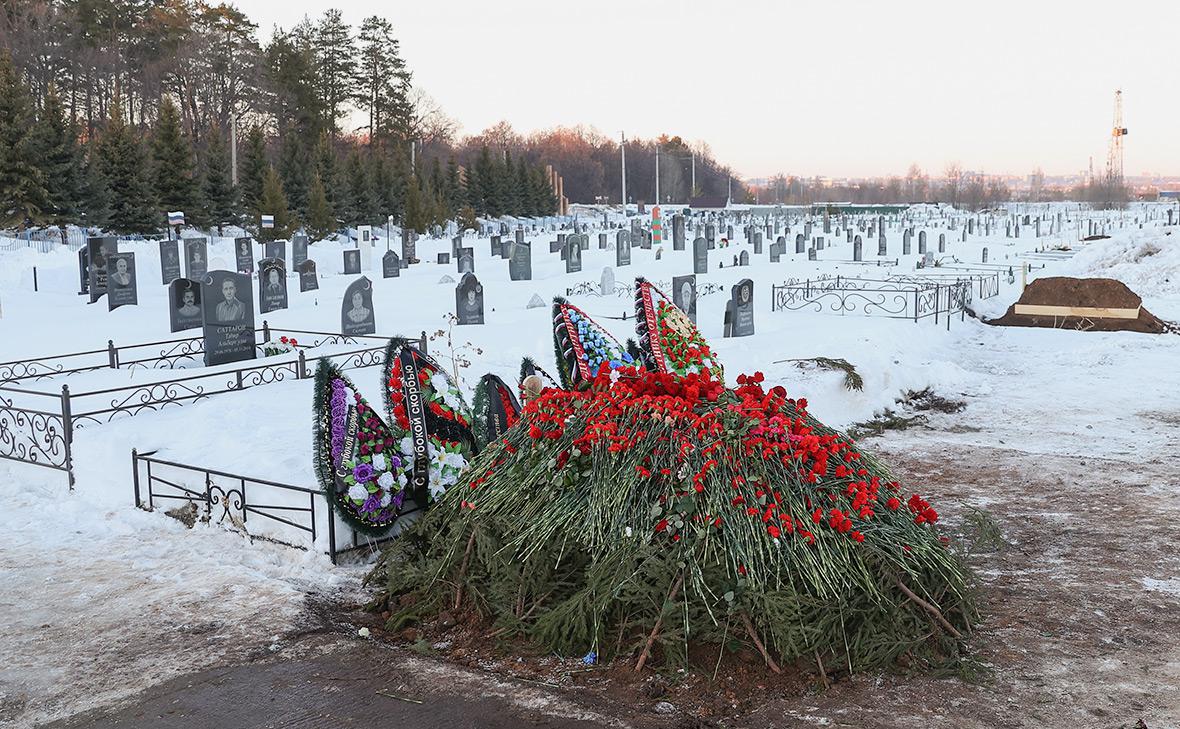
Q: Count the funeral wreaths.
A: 6